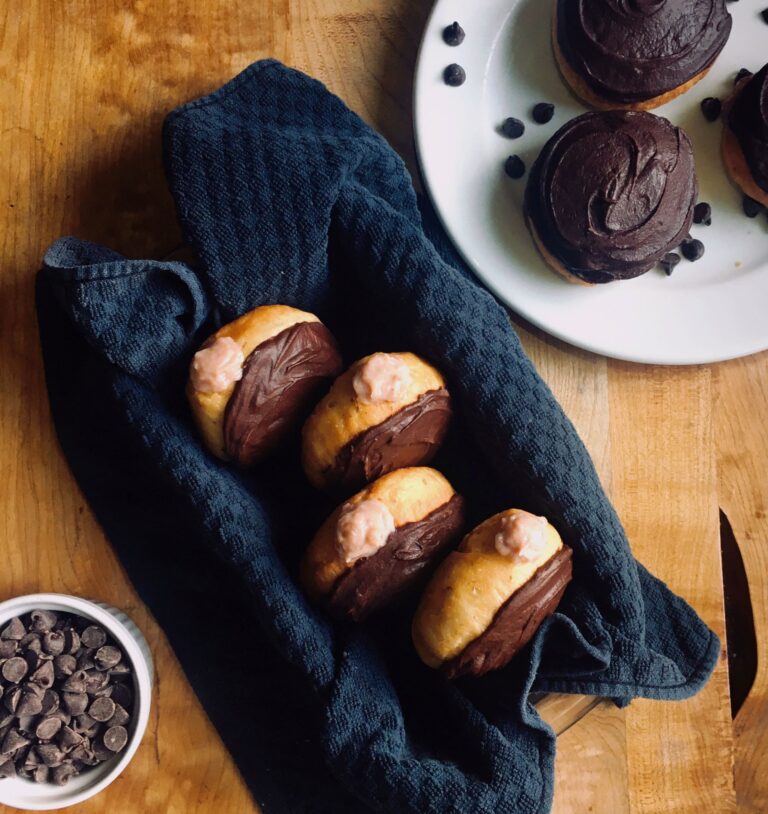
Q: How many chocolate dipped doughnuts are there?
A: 7